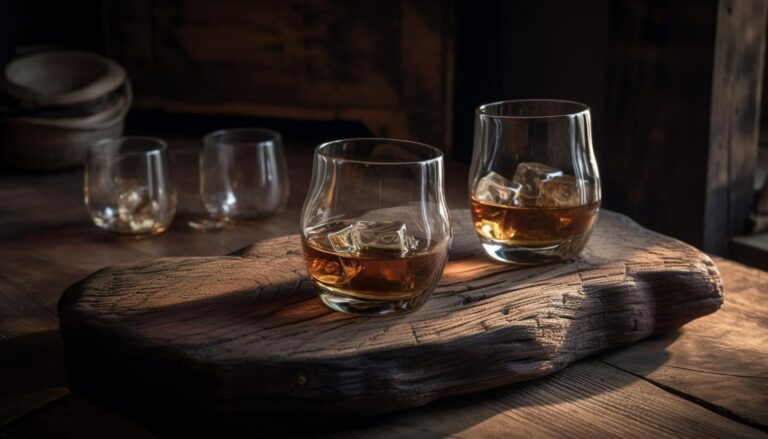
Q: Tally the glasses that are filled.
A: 2